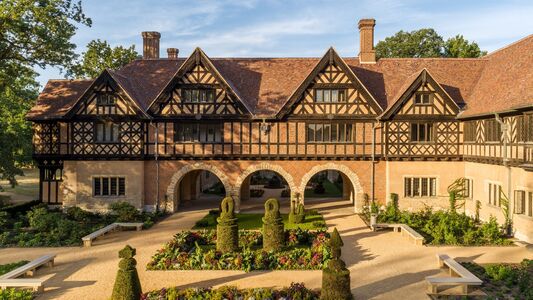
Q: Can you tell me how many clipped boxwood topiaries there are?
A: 5